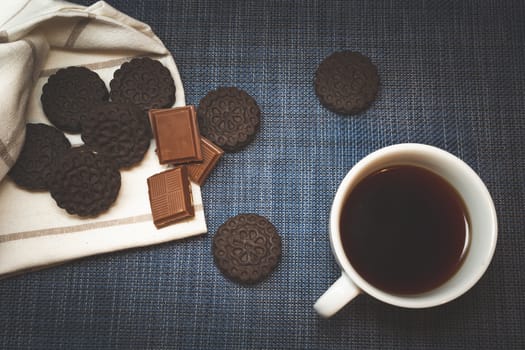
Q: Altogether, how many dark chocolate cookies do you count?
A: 8